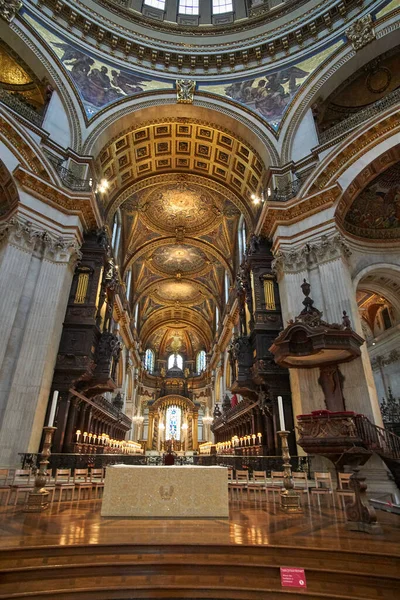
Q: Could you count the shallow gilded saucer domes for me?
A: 3